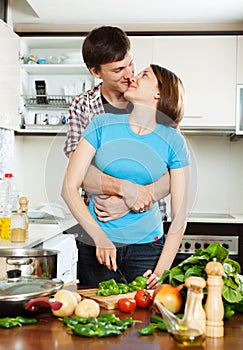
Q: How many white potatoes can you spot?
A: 3